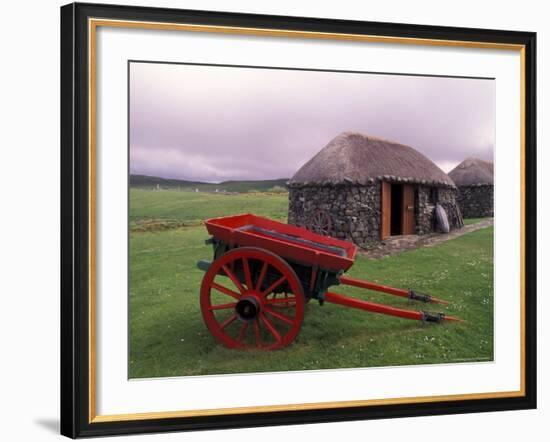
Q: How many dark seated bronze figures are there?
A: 0